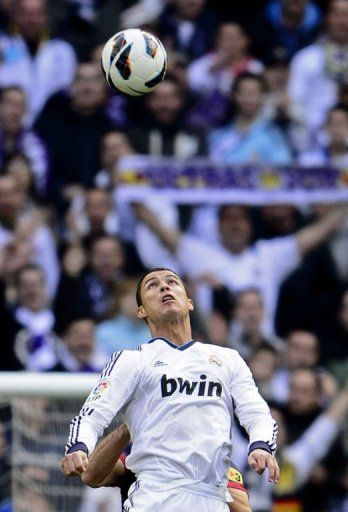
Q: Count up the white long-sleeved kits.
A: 1